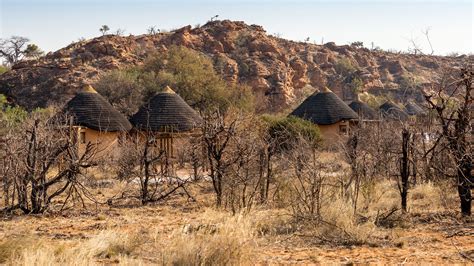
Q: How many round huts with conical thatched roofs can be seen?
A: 6